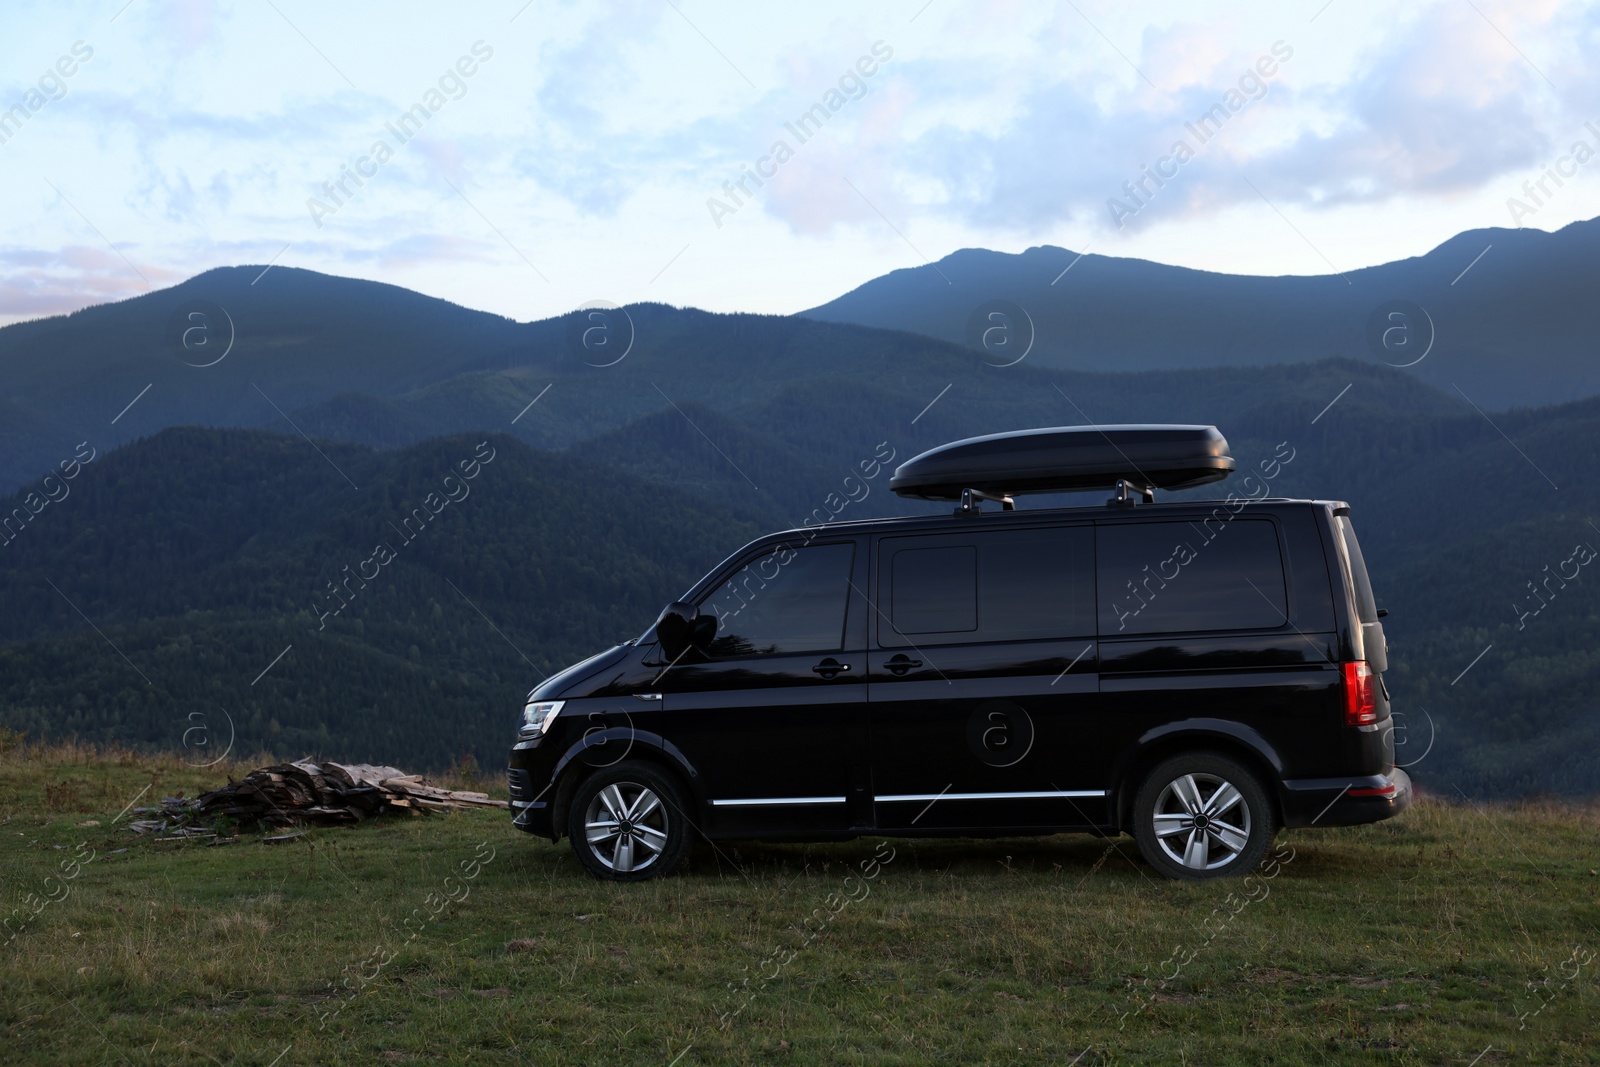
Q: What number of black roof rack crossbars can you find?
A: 2